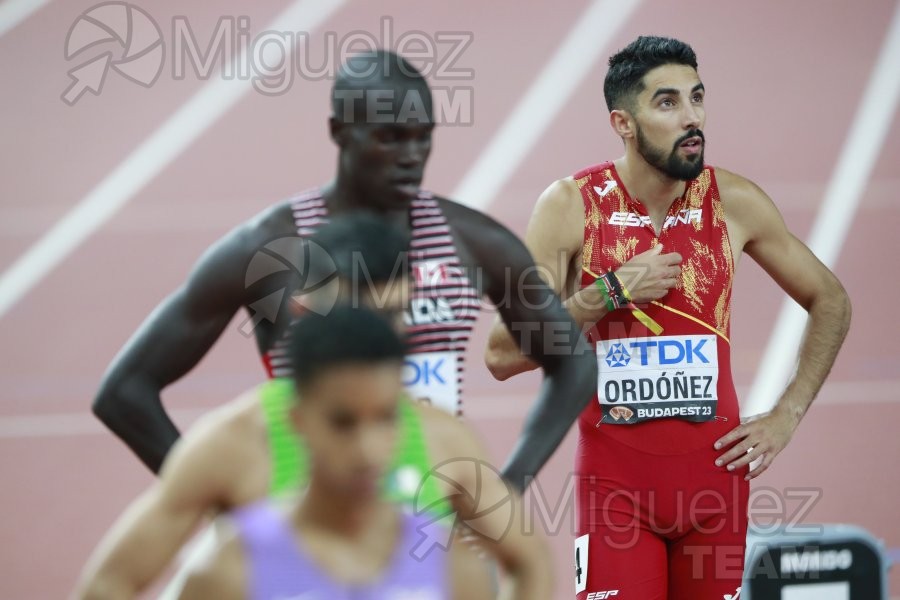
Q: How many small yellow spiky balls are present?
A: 0